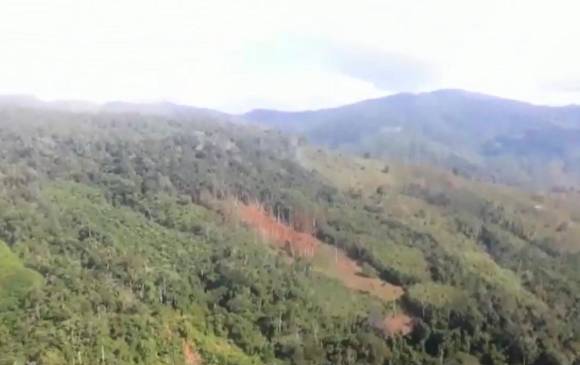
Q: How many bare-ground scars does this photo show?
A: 3